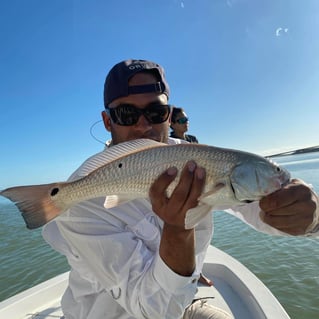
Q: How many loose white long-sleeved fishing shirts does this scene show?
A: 1